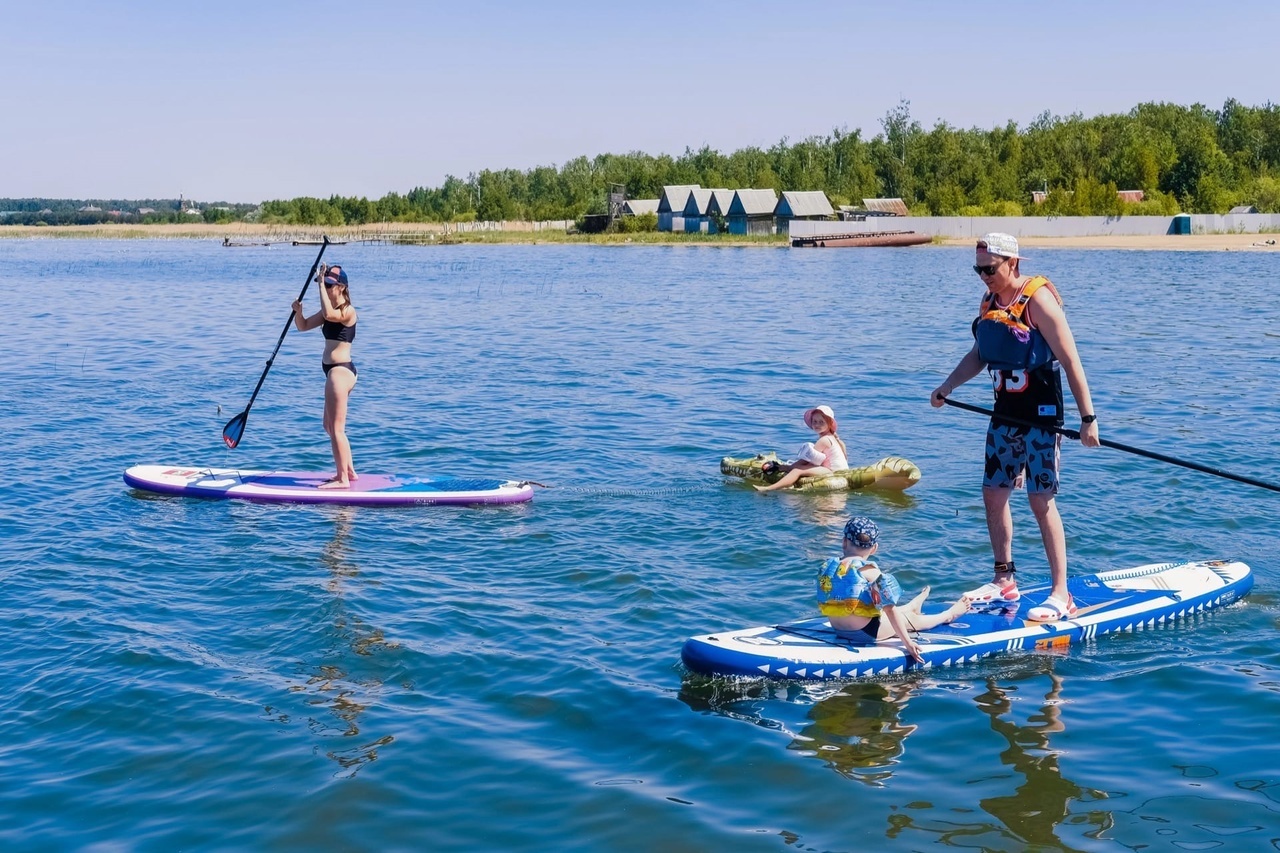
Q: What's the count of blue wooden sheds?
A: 5